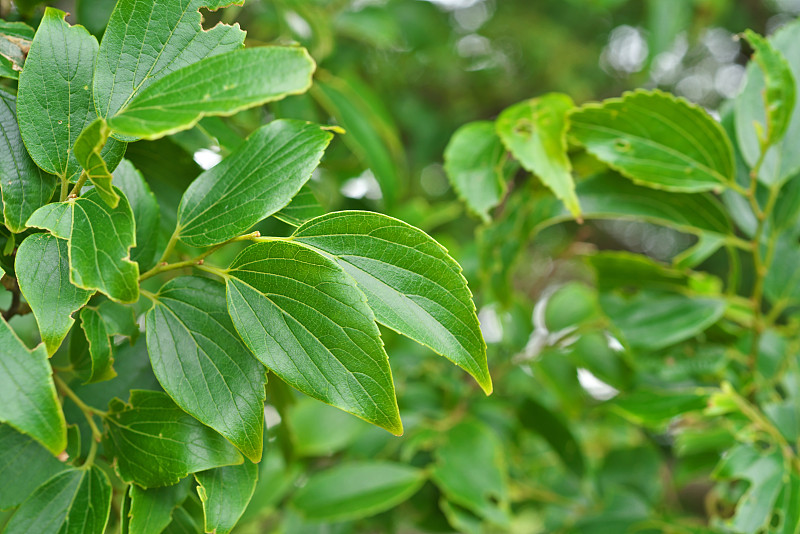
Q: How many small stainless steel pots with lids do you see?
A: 0